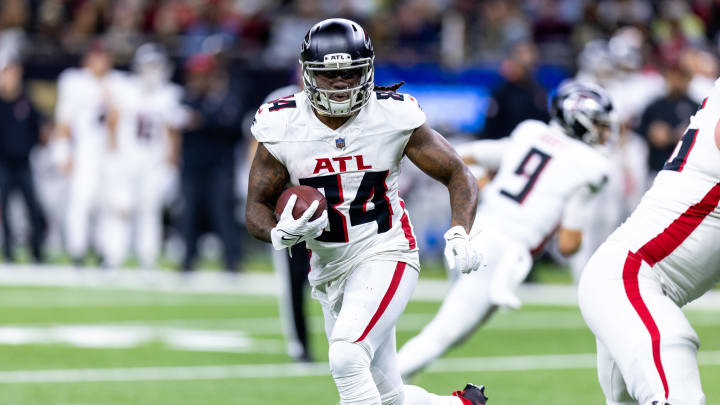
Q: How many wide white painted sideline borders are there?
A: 1